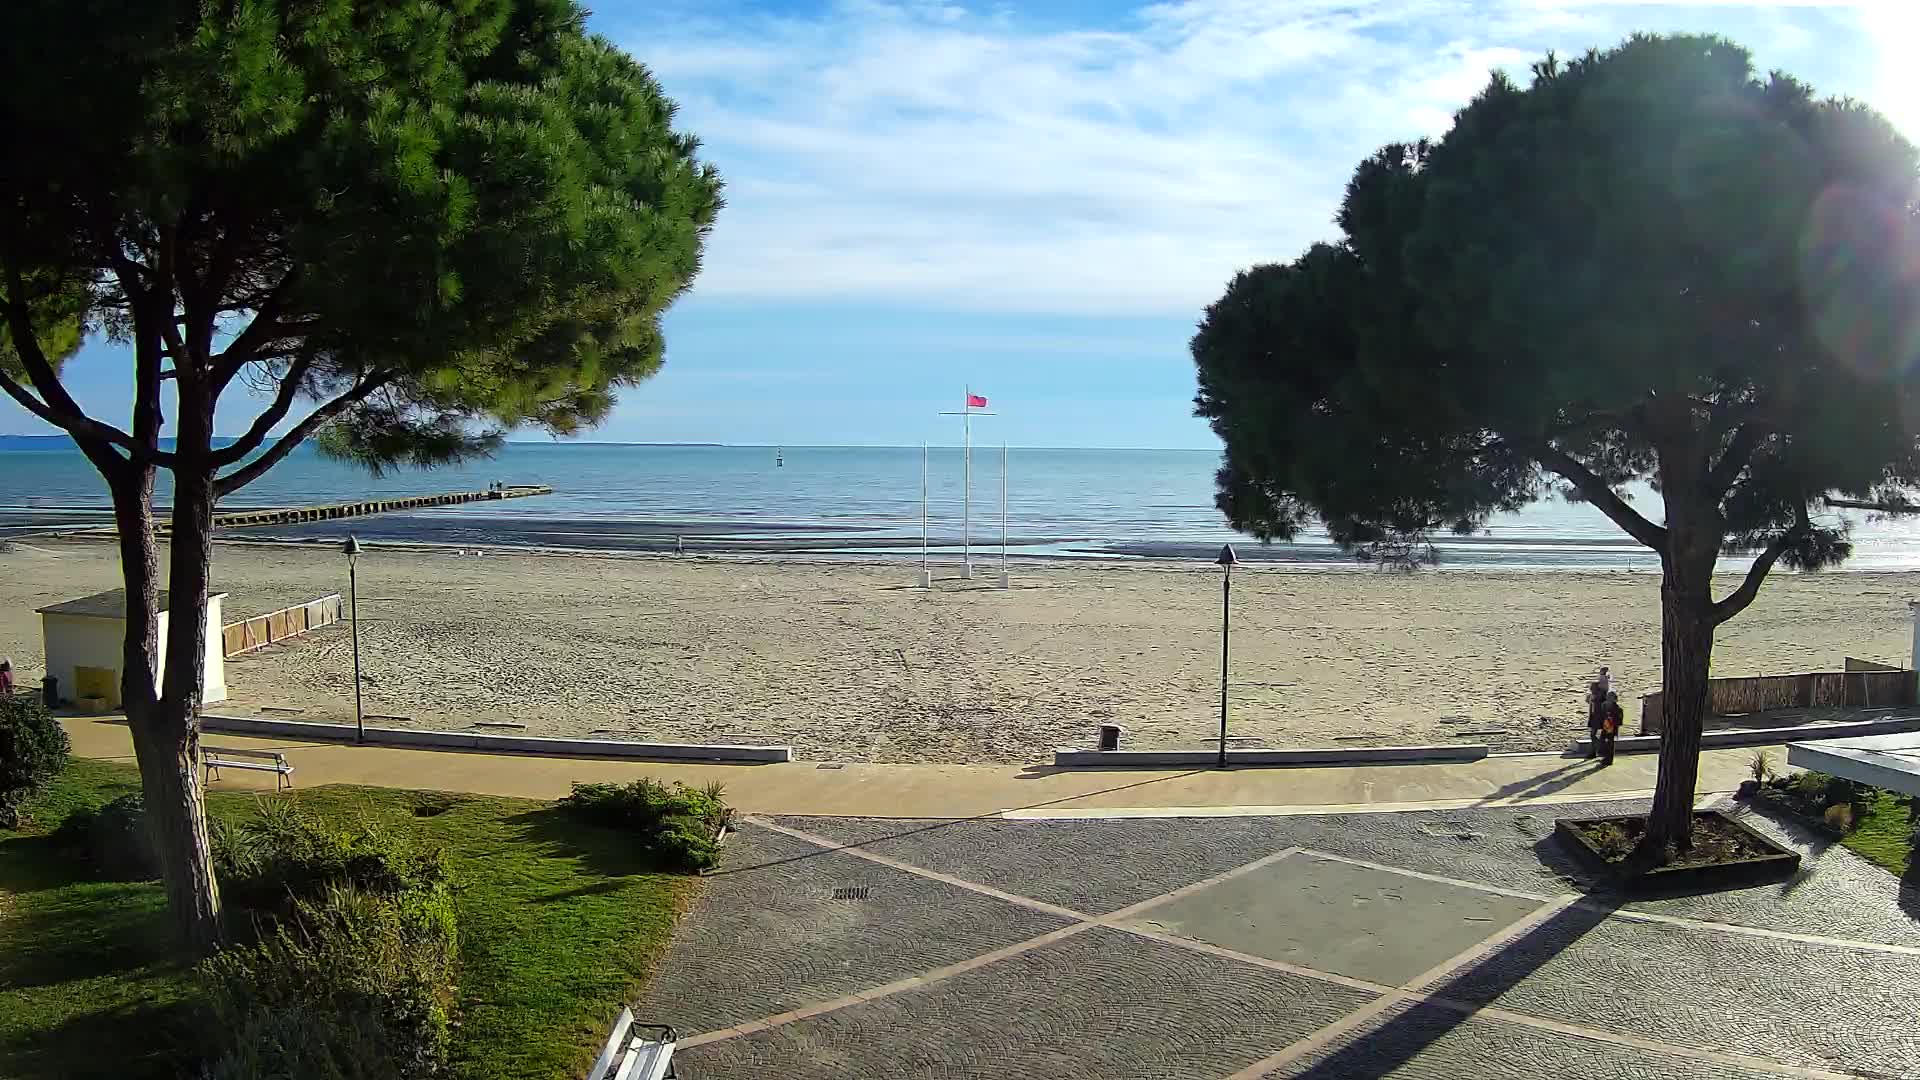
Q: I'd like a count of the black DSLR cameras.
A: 0